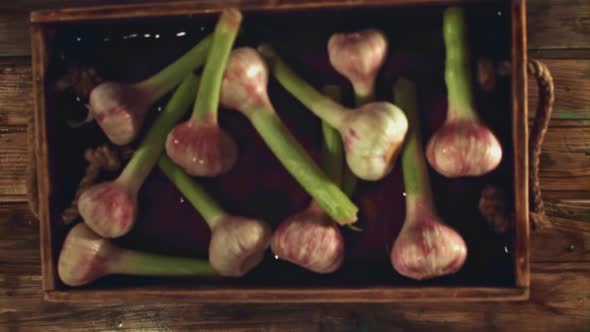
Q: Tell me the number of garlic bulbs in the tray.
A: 11